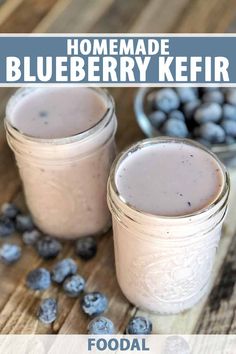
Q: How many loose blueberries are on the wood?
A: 14